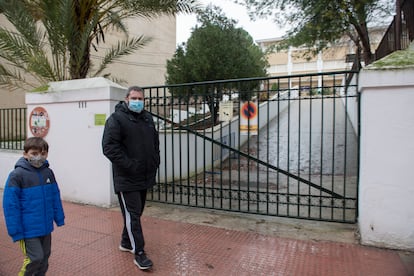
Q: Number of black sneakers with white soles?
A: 2